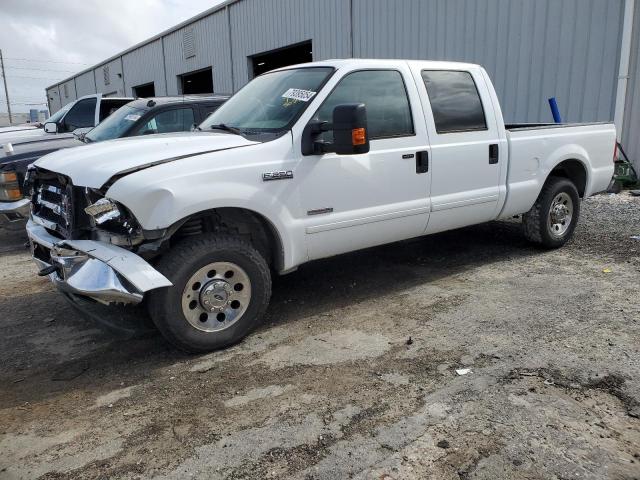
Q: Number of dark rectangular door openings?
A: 3